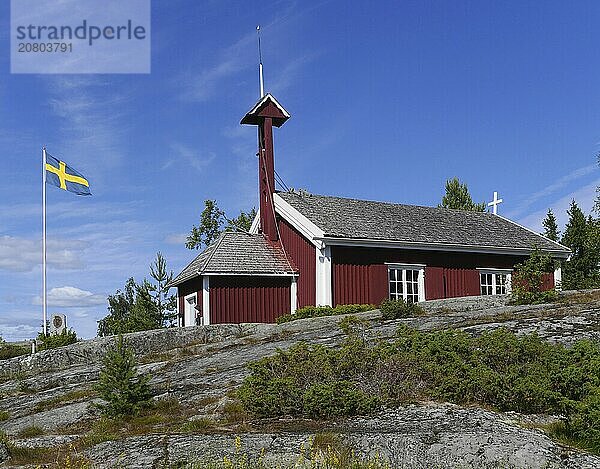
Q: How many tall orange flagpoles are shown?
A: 0